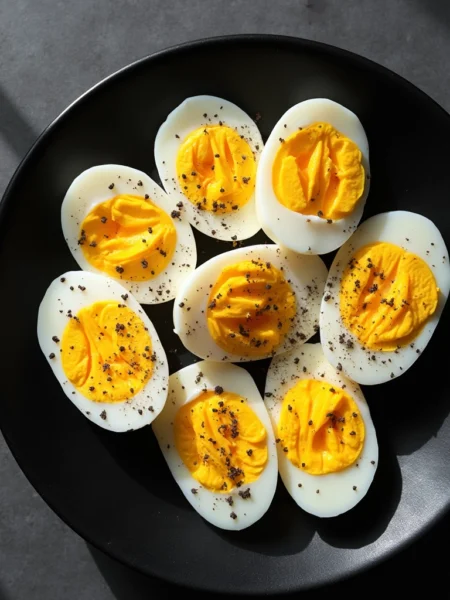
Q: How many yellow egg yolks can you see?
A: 8